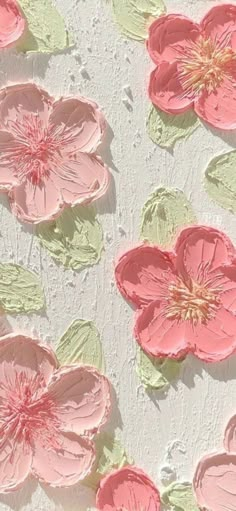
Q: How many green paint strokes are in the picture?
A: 11